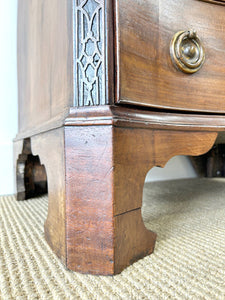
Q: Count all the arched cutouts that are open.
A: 2